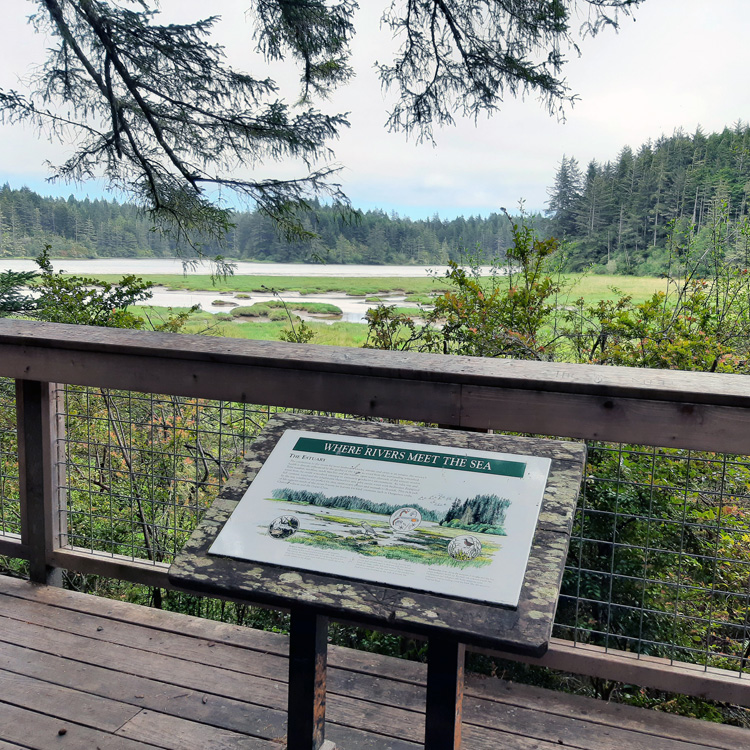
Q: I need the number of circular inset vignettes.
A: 3